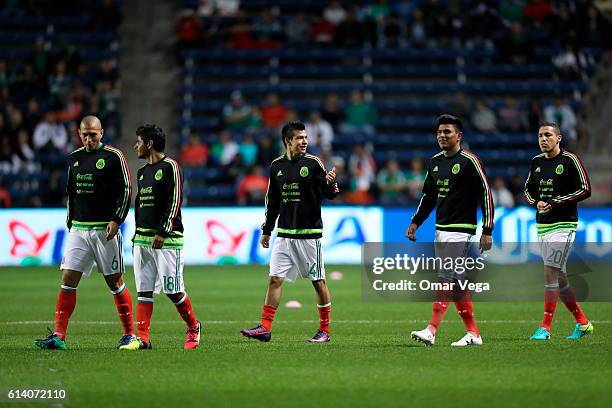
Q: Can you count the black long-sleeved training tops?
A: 5